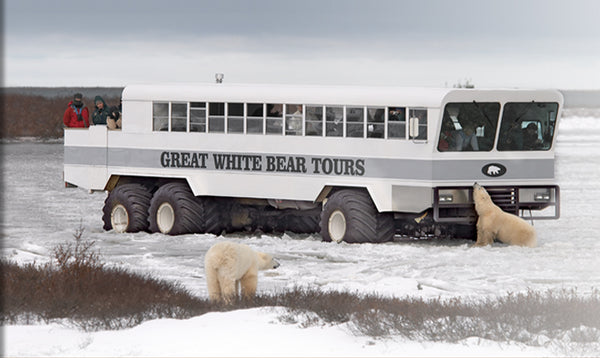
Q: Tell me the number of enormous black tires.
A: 3